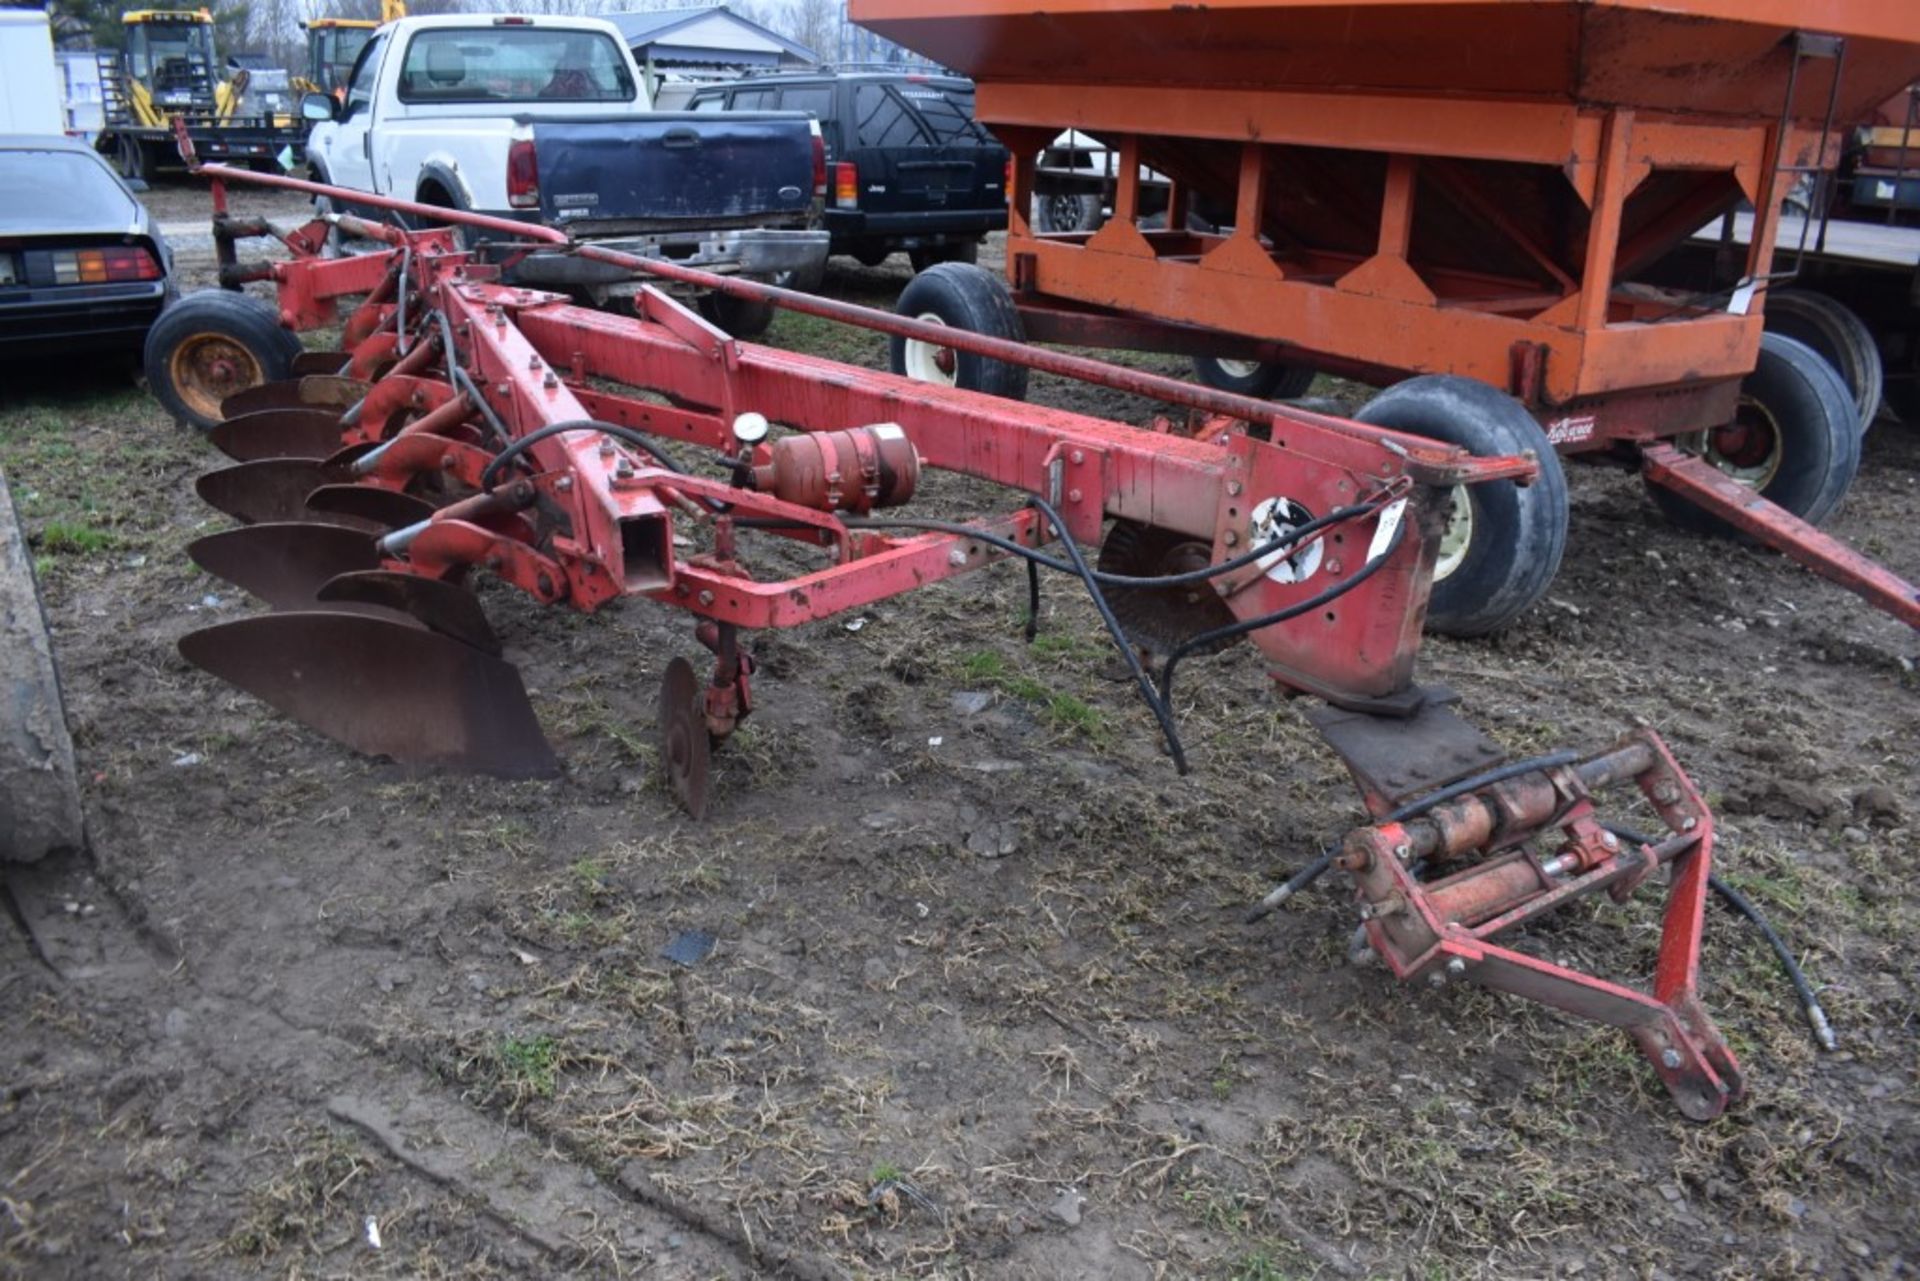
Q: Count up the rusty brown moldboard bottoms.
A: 5